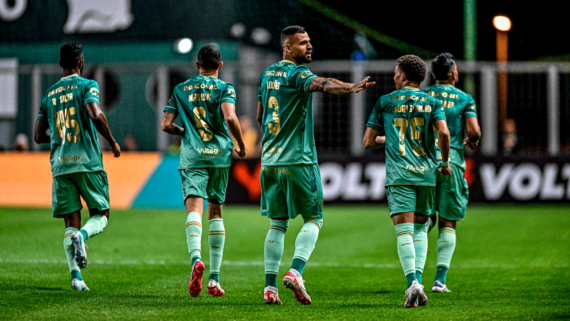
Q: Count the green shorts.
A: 5